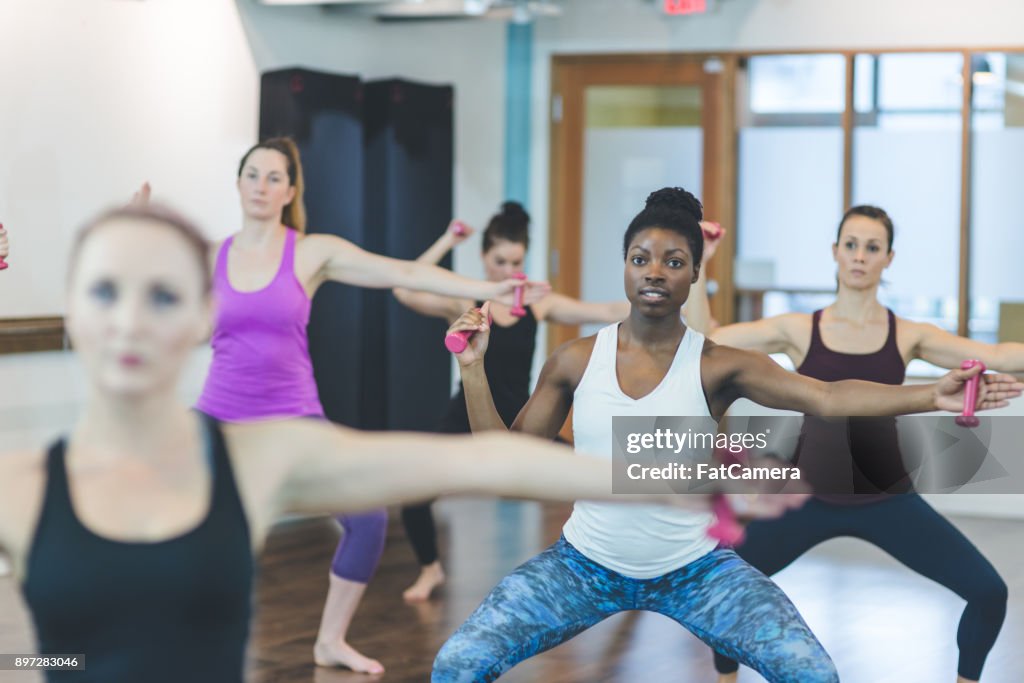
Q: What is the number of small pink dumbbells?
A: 7